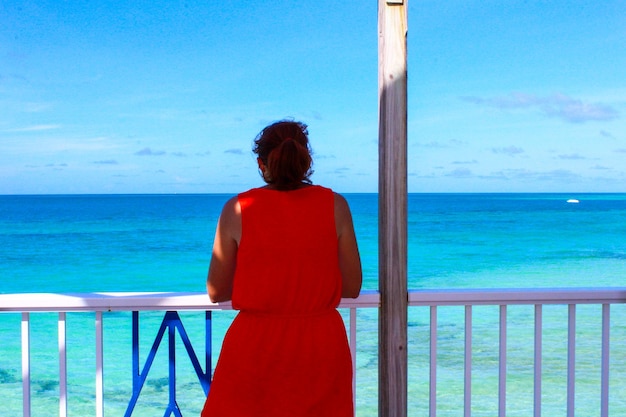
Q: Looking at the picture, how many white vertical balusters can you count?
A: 10